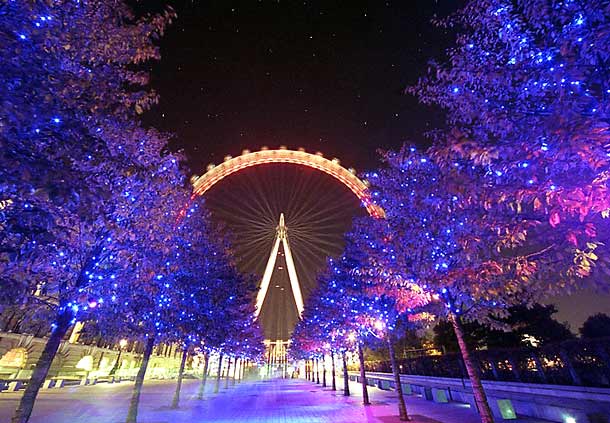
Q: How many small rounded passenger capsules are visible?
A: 11